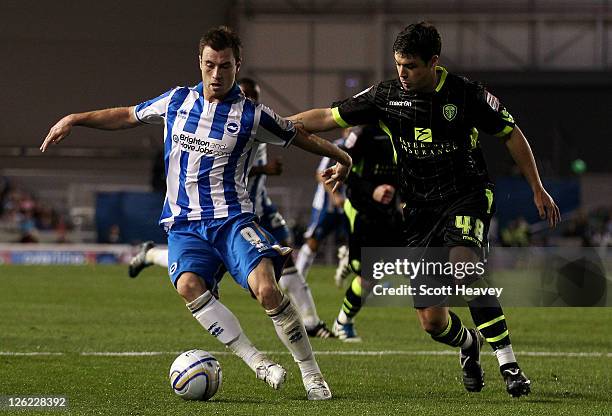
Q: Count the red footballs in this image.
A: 0